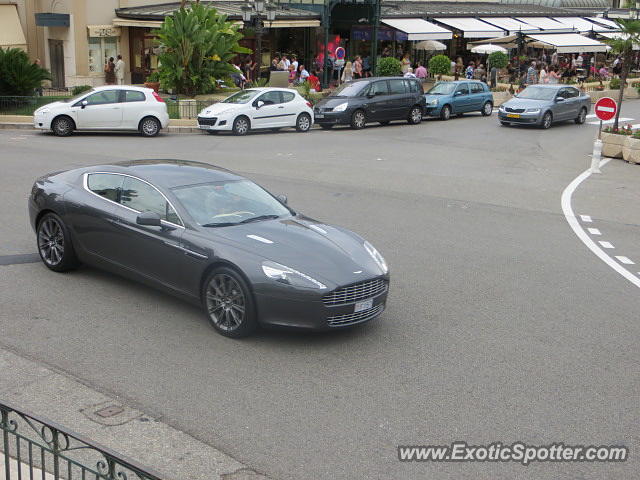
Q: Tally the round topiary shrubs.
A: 3